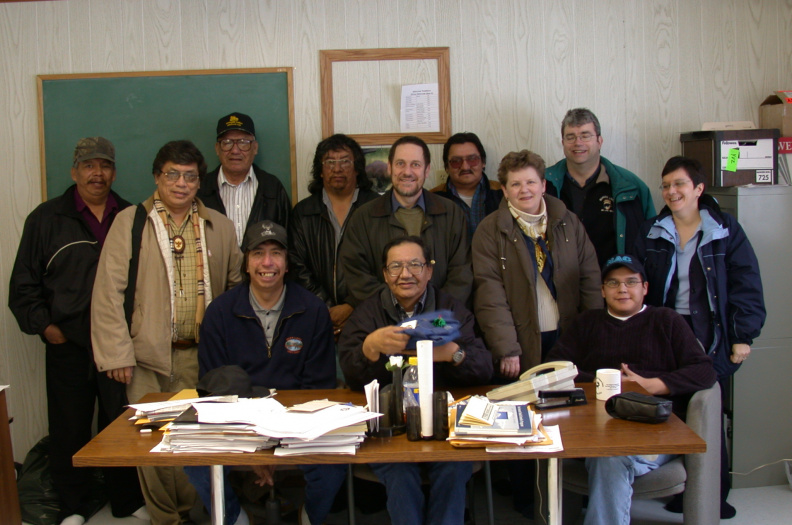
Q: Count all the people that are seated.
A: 3